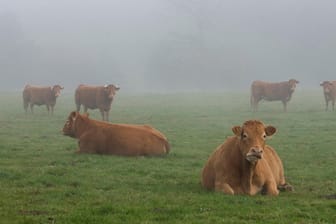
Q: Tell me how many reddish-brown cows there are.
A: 6